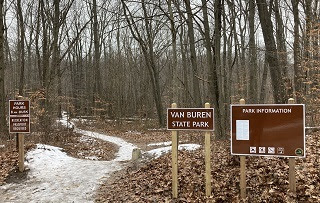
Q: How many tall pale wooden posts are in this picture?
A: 5